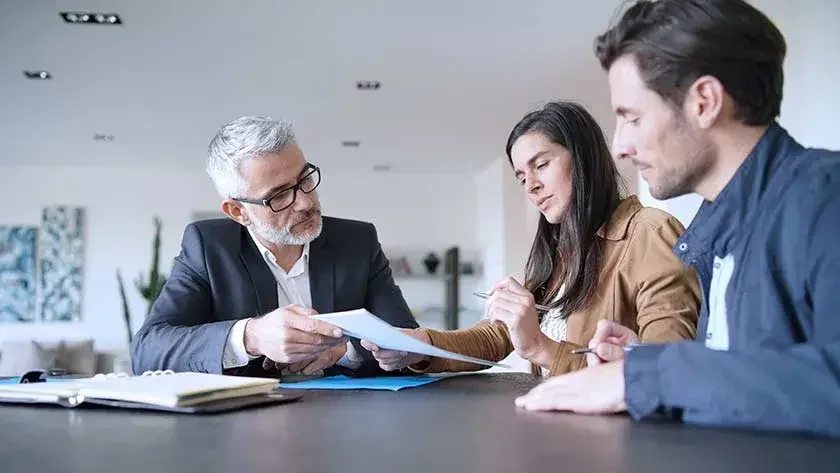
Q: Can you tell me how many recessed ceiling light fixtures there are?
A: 6